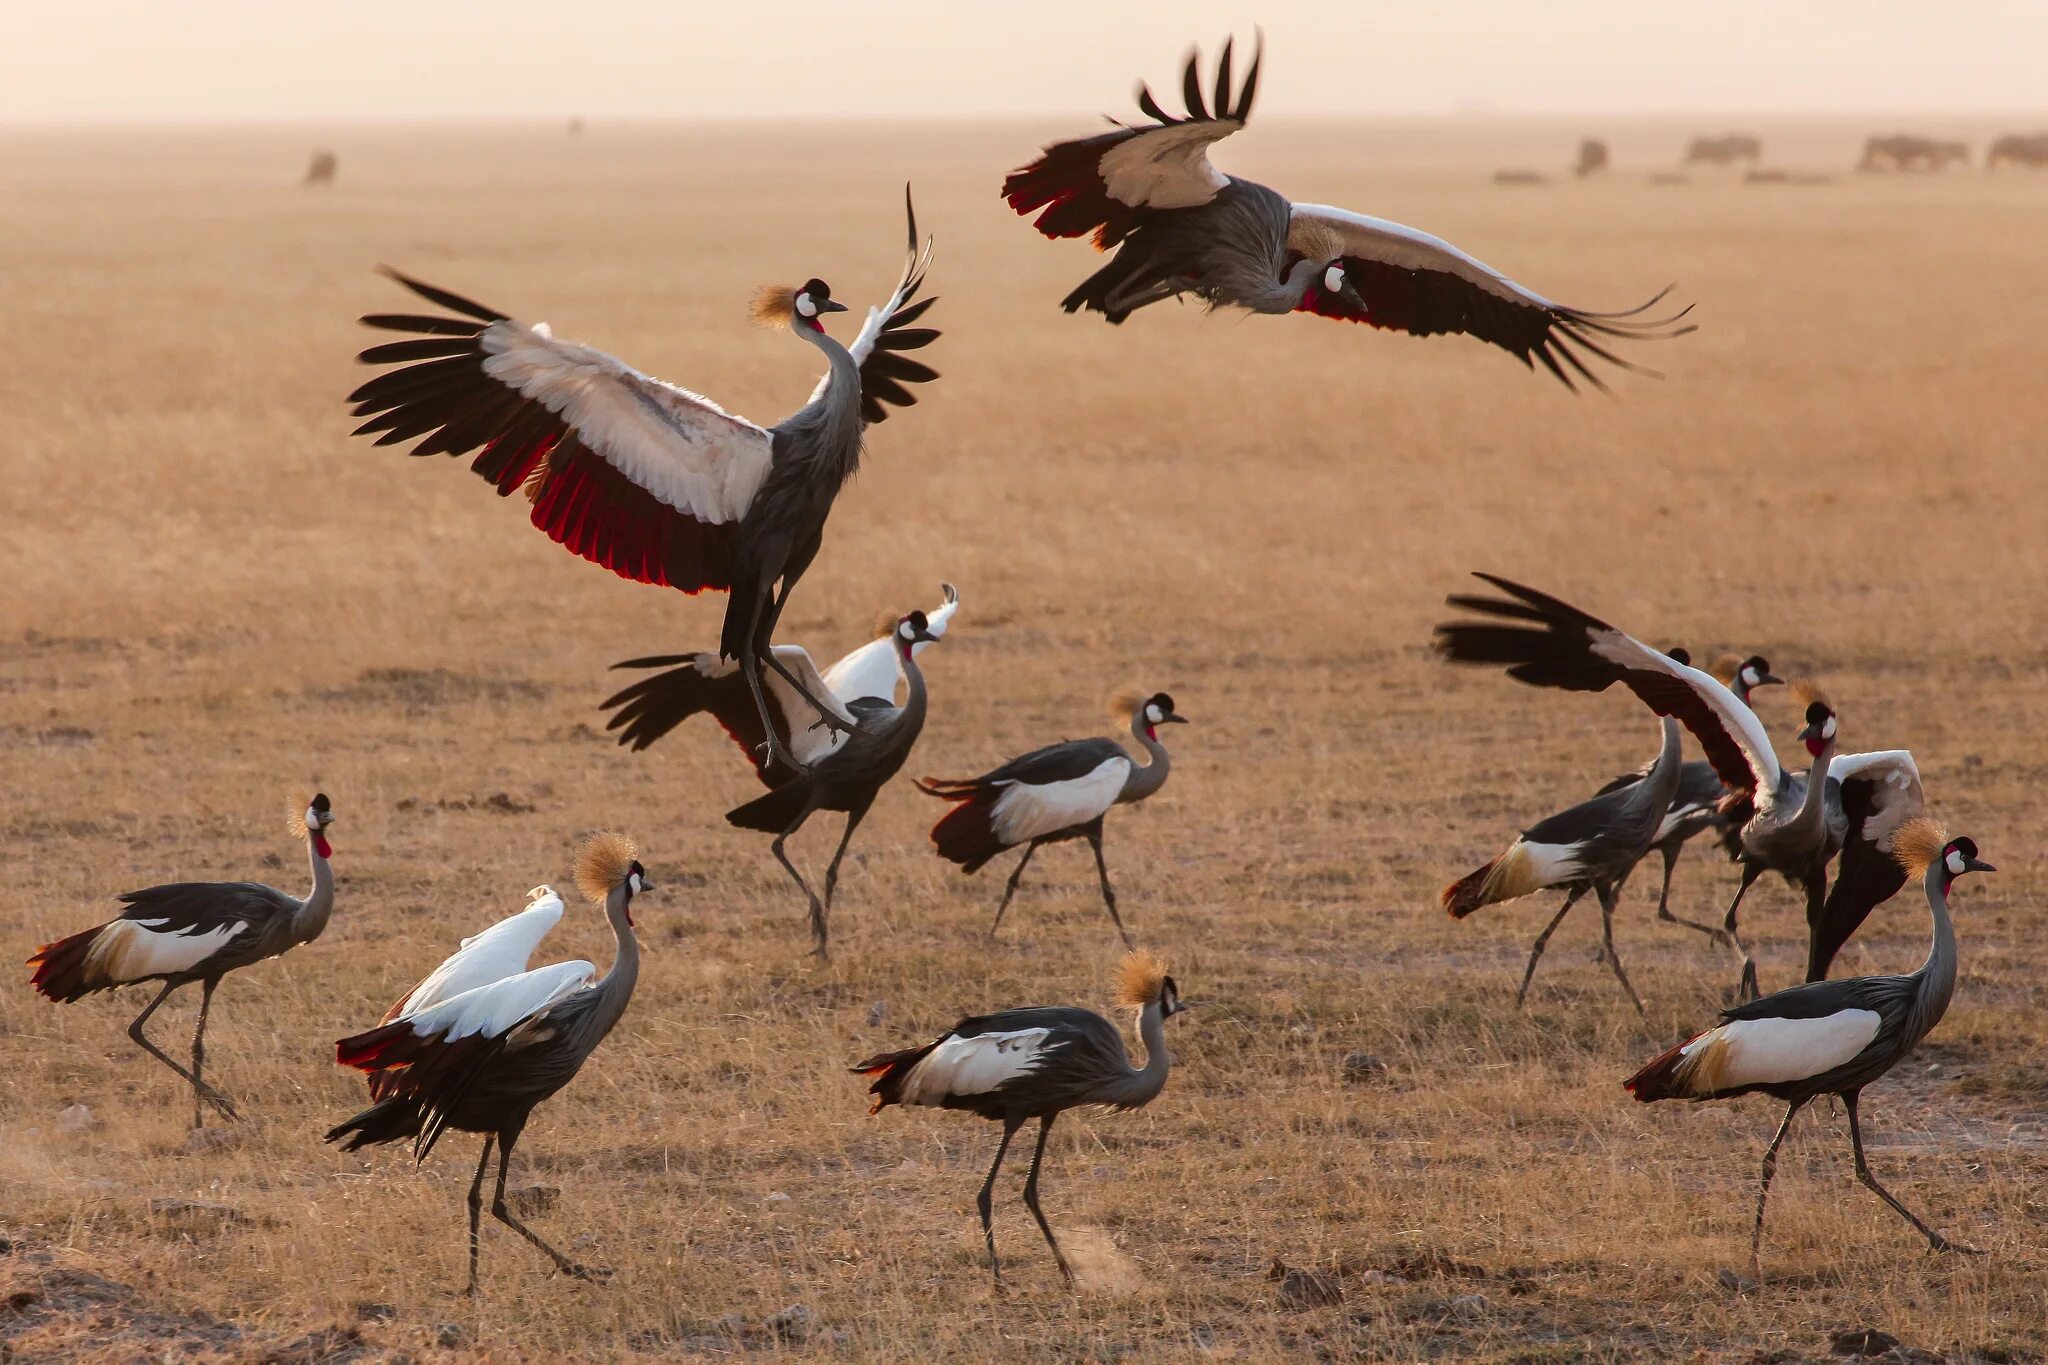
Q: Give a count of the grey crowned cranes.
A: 11